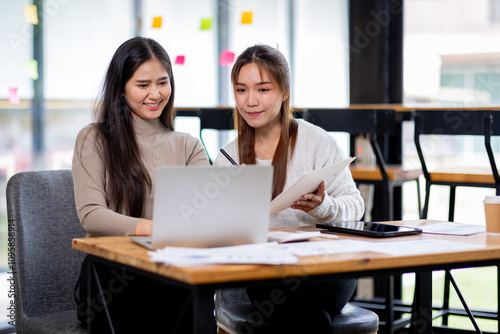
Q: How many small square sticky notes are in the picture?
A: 8